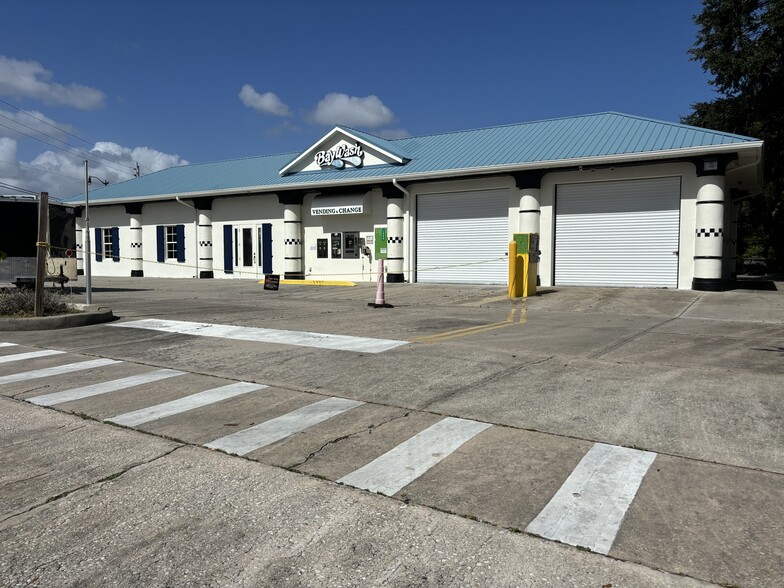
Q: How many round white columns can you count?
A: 7